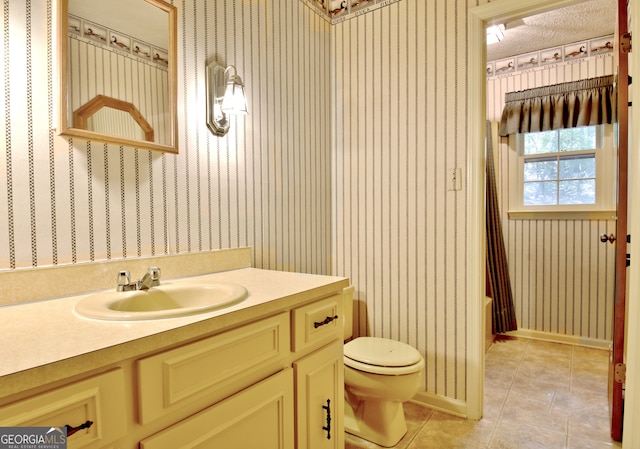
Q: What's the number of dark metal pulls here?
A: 3